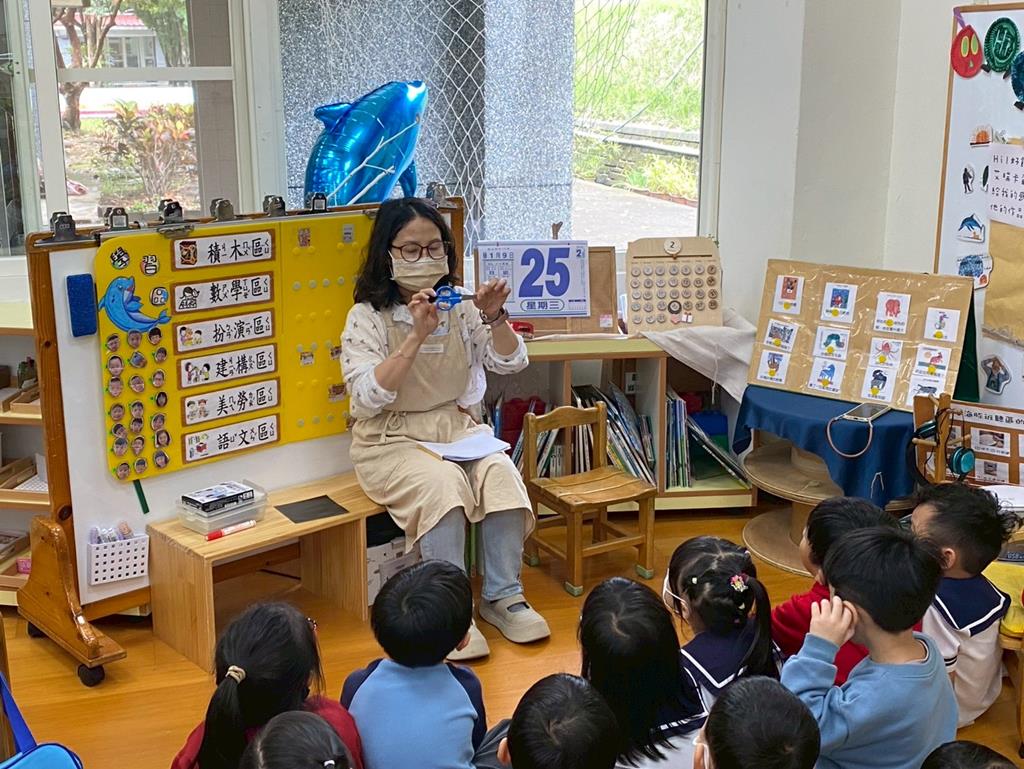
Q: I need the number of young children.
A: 11